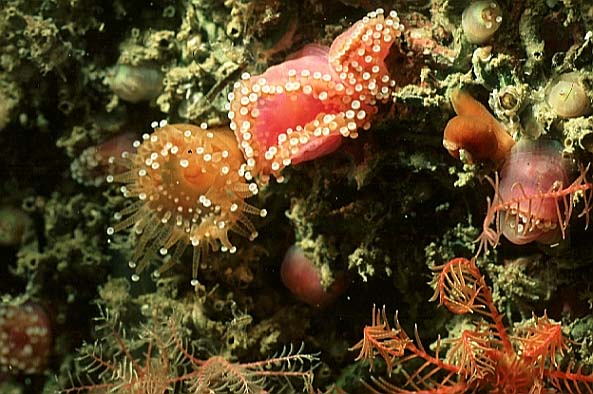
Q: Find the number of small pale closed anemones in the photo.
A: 3